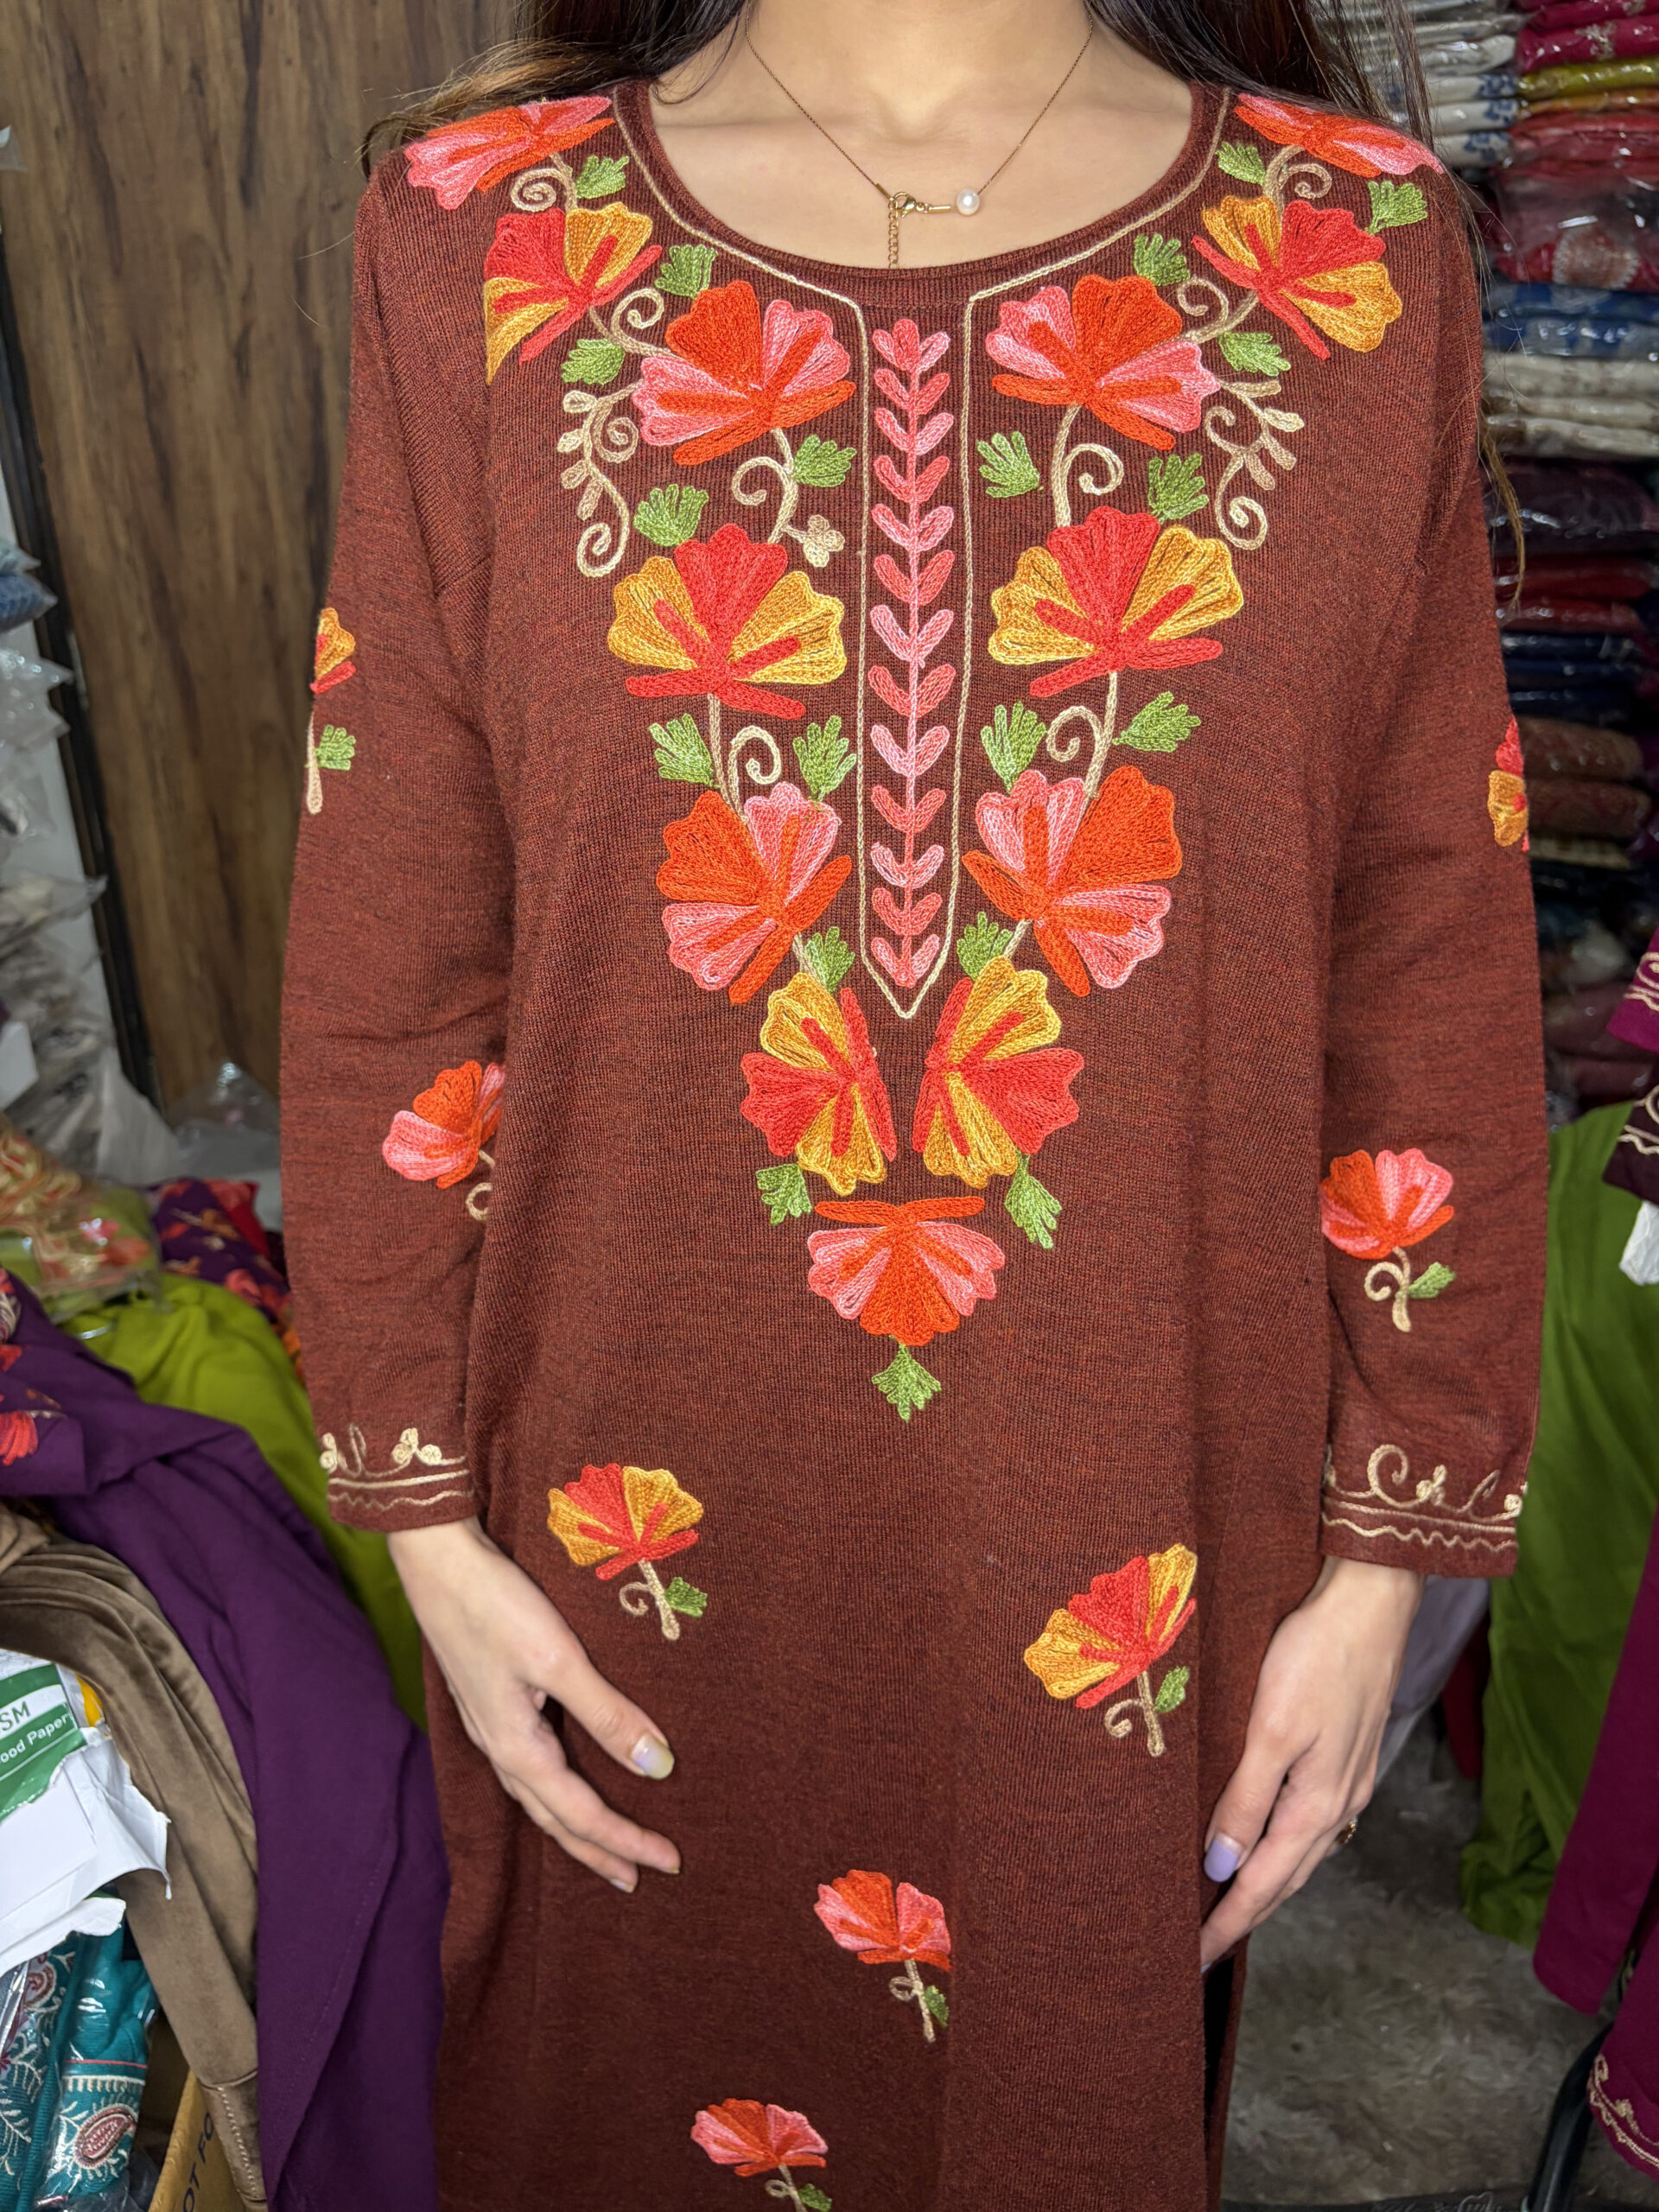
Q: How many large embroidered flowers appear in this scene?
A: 13